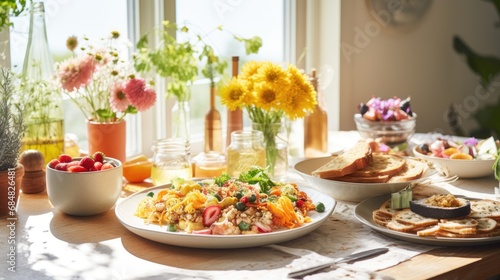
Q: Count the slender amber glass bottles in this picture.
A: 3